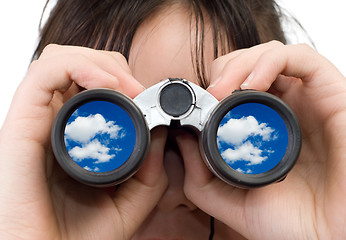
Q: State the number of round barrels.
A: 2